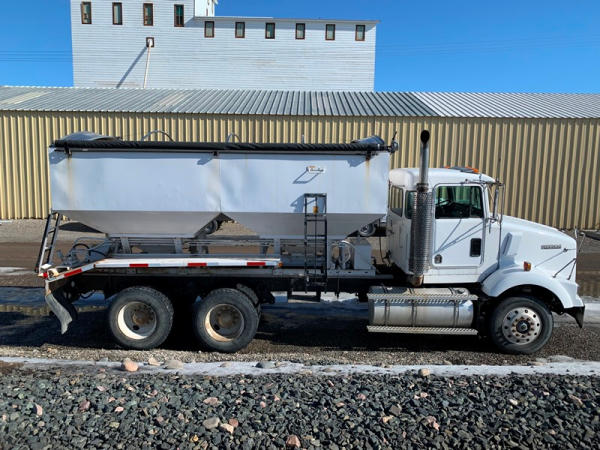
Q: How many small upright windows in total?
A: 10